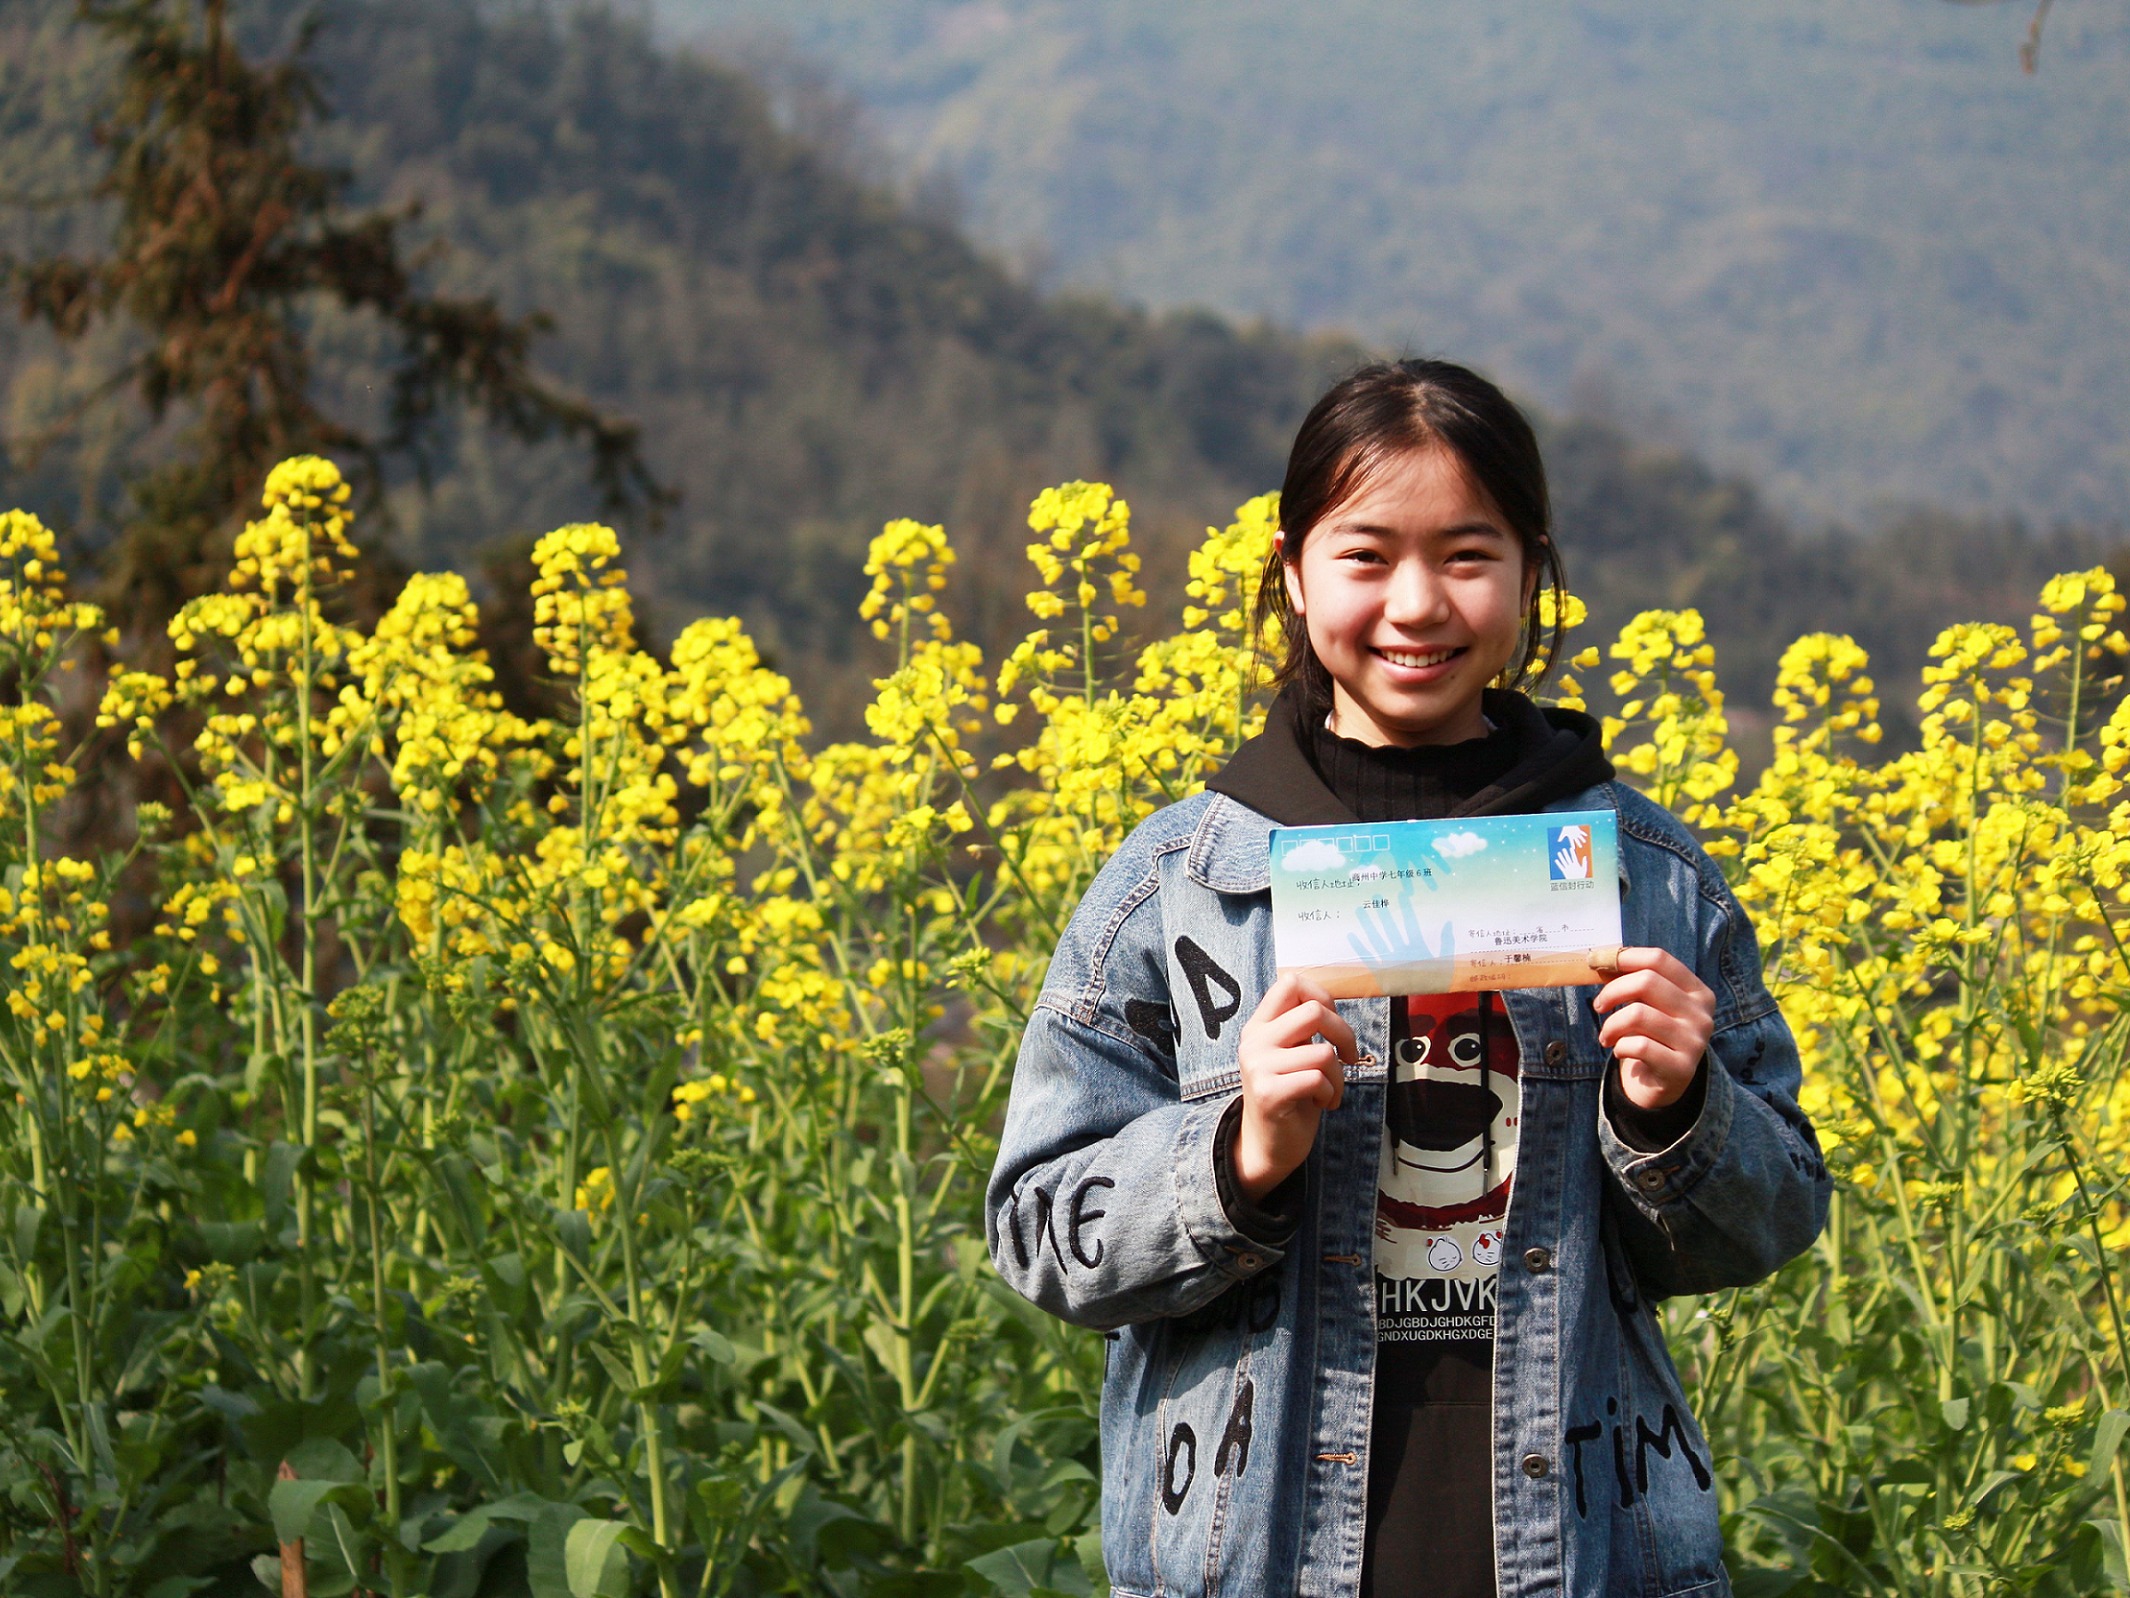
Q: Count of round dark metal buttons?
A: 5